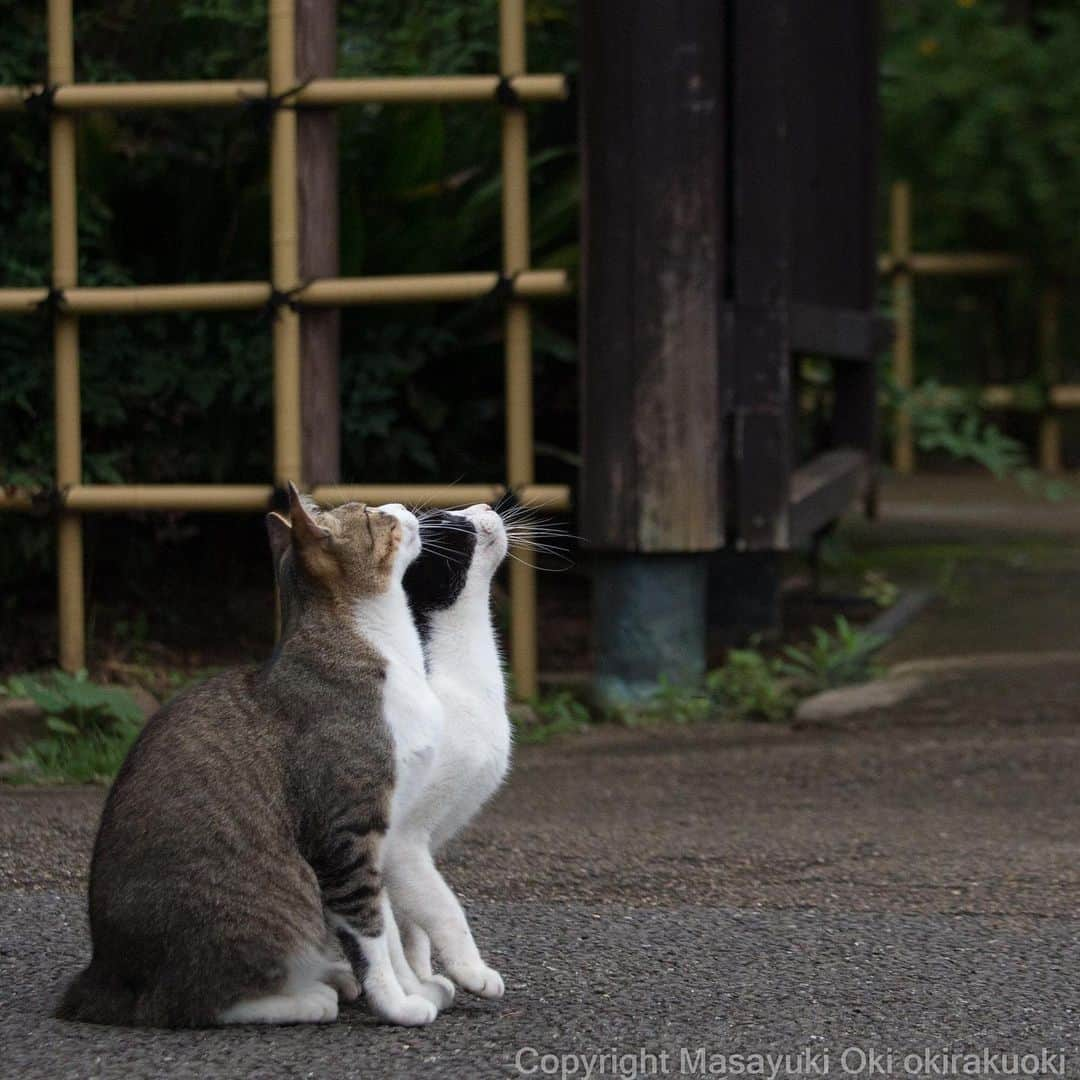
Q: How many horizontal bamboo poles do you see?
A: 5